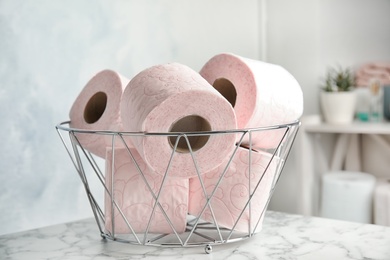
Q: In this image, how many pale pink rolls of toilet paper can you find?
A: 5